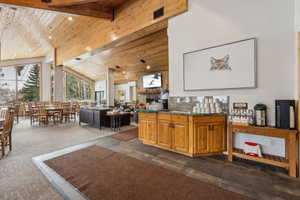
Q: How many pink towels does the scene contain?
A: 0